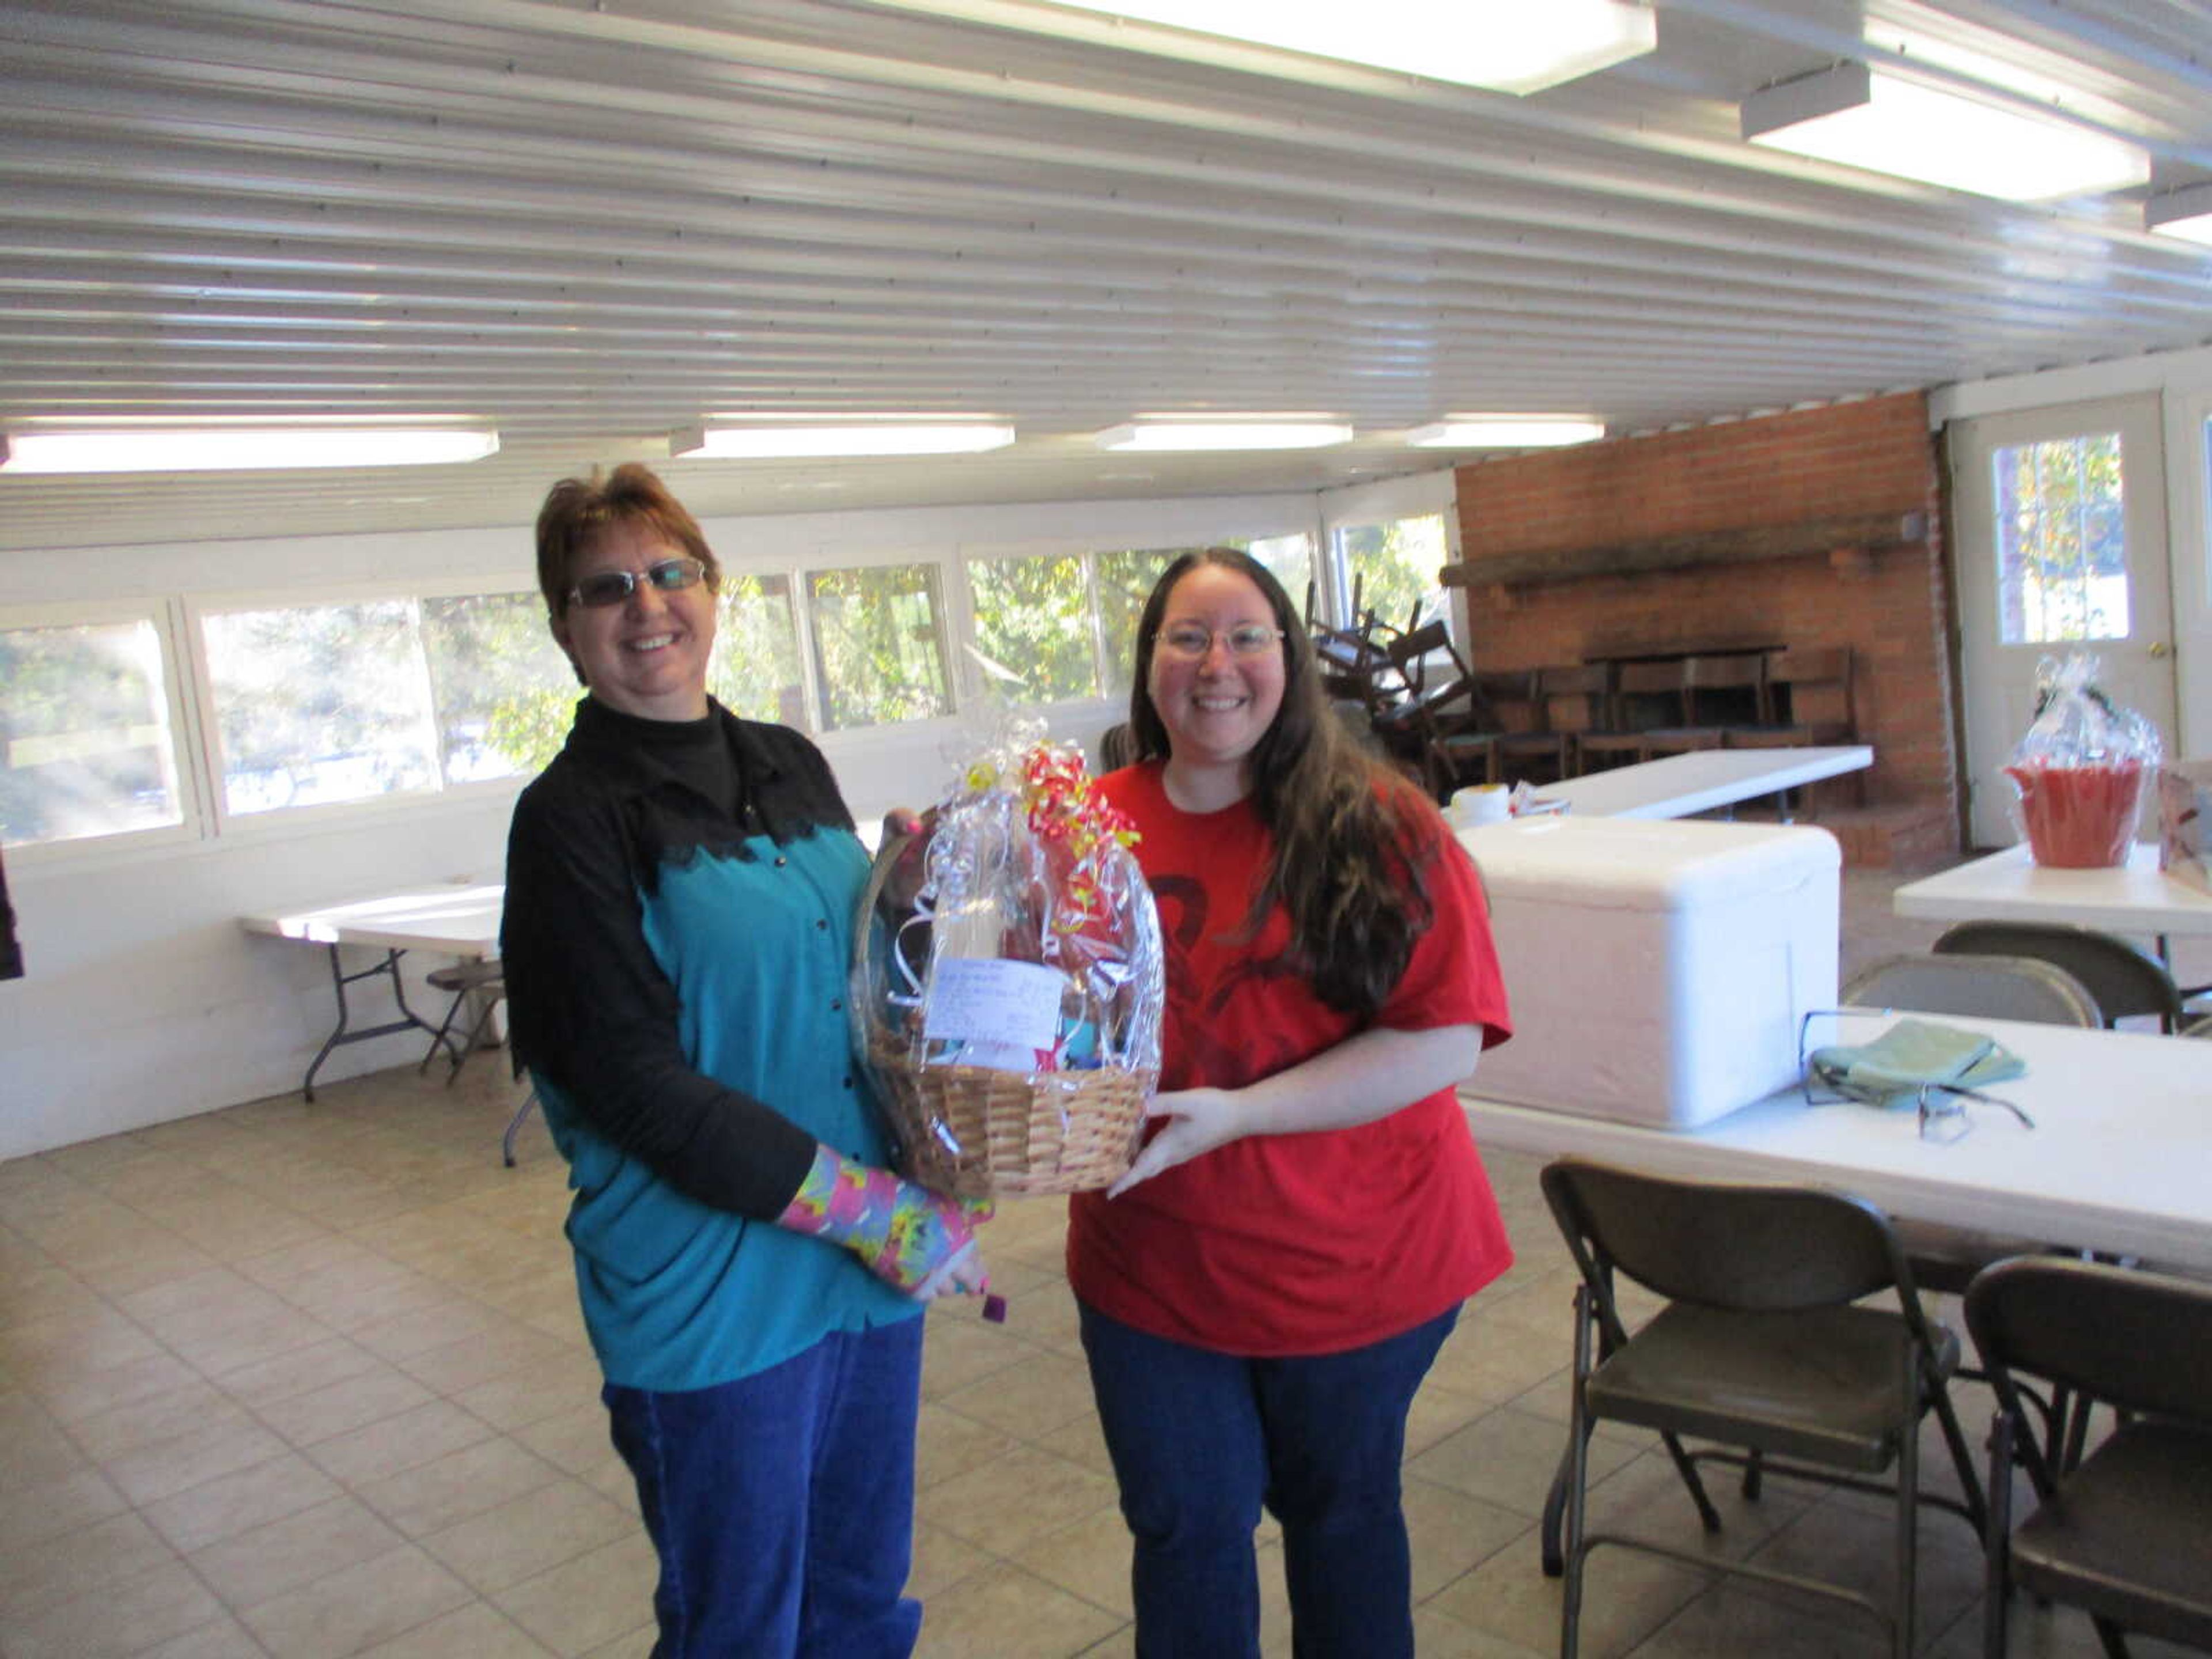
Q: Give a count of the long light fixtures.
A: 7